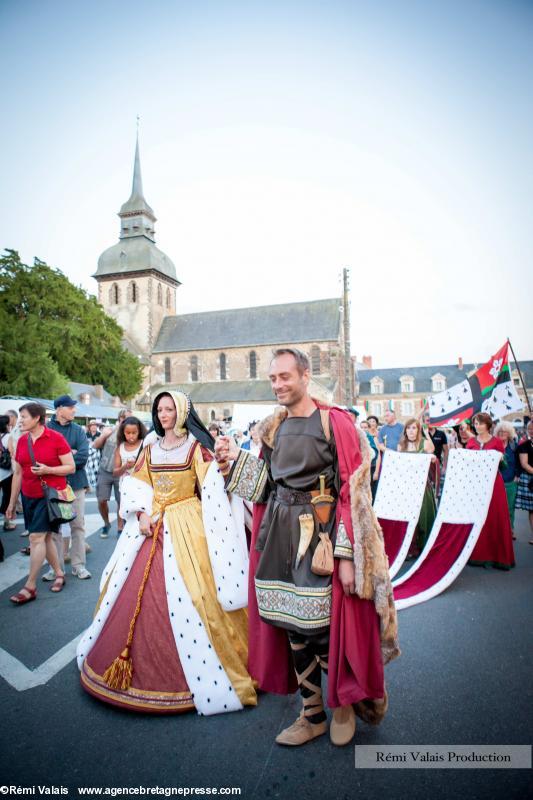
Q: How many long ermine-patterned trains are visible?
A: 2